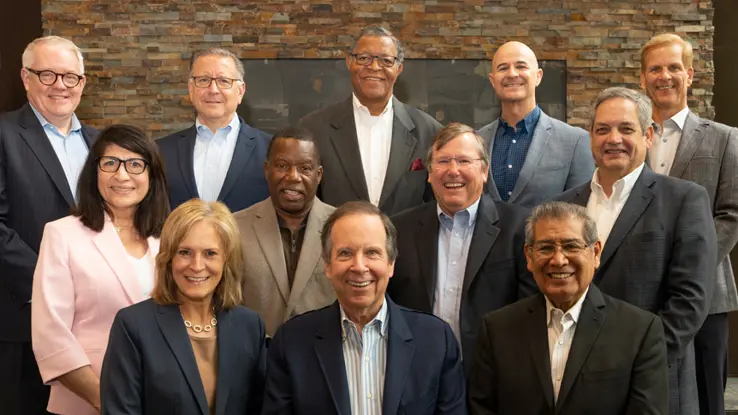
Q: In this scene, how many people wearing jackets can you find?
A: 12